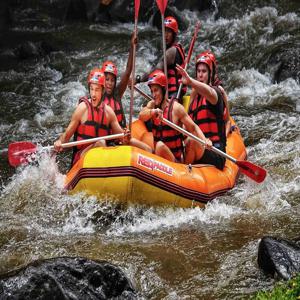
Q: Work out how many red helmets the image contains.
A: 5